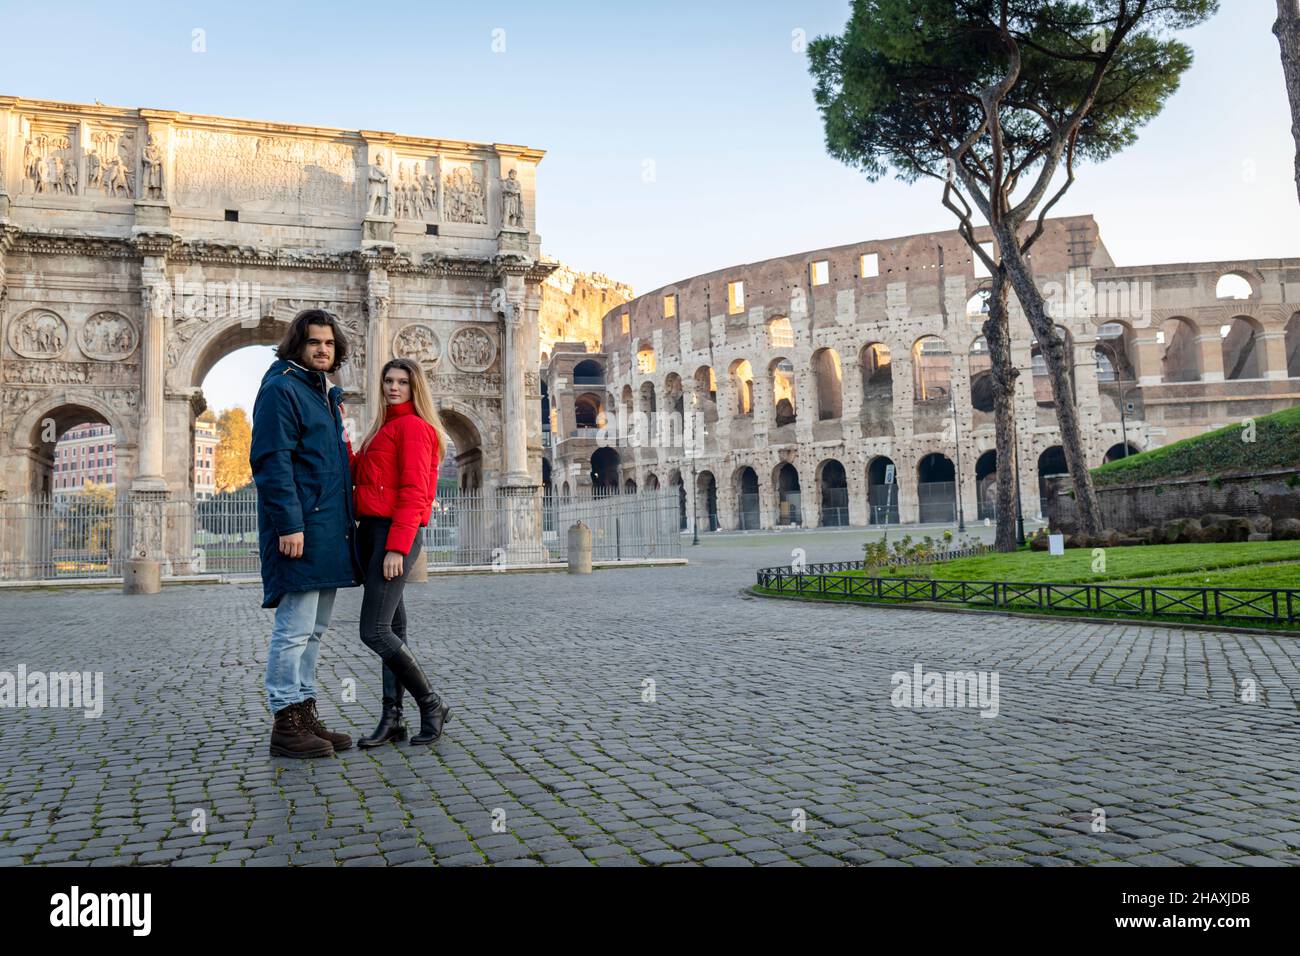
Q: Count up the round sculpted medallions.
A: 4